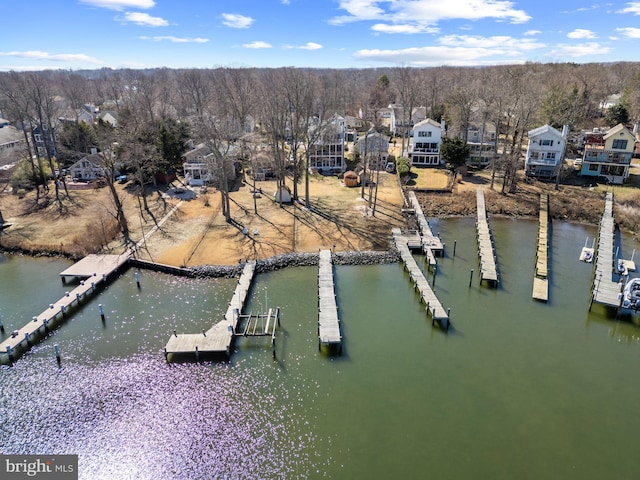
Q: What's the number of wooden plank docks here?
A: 8